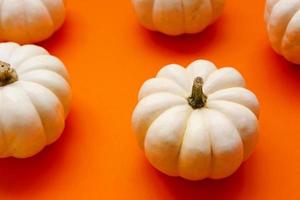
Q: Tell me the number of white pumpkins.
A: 5